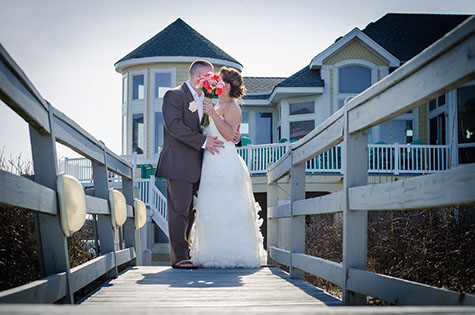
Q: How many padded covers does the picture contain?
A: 3